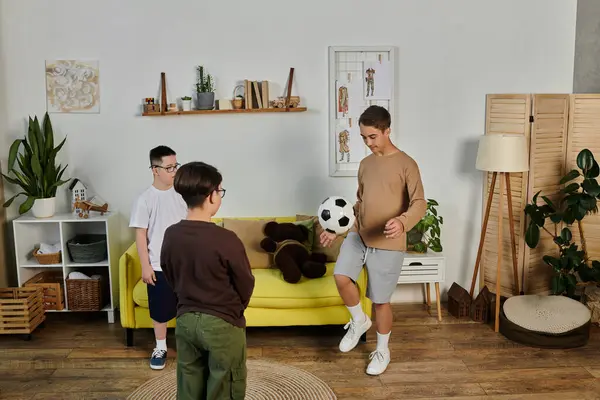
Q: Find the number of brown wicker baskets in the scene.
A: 2